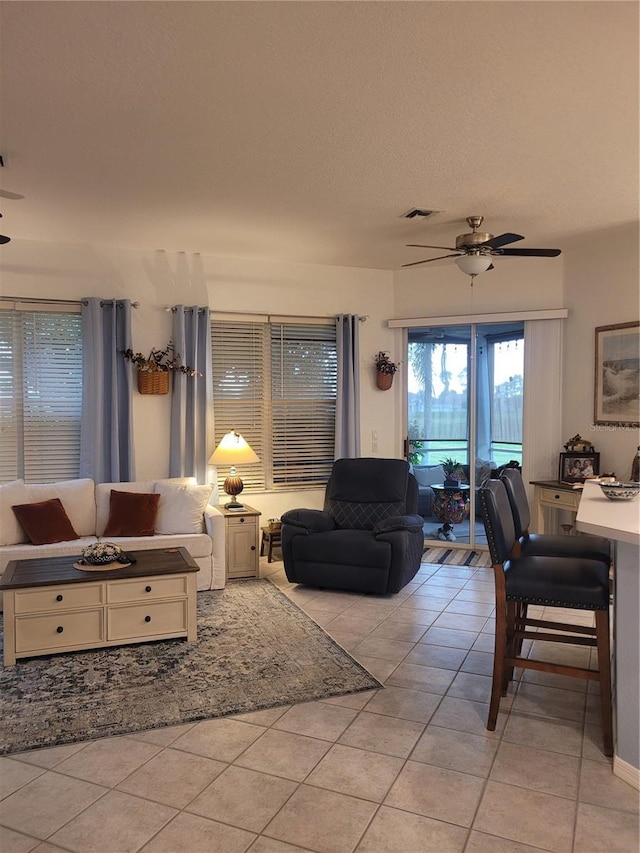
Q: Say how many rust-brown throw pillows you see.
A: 2